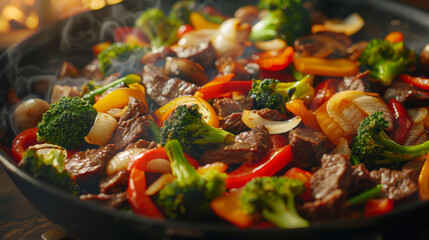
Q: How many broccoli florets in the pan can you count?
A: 12